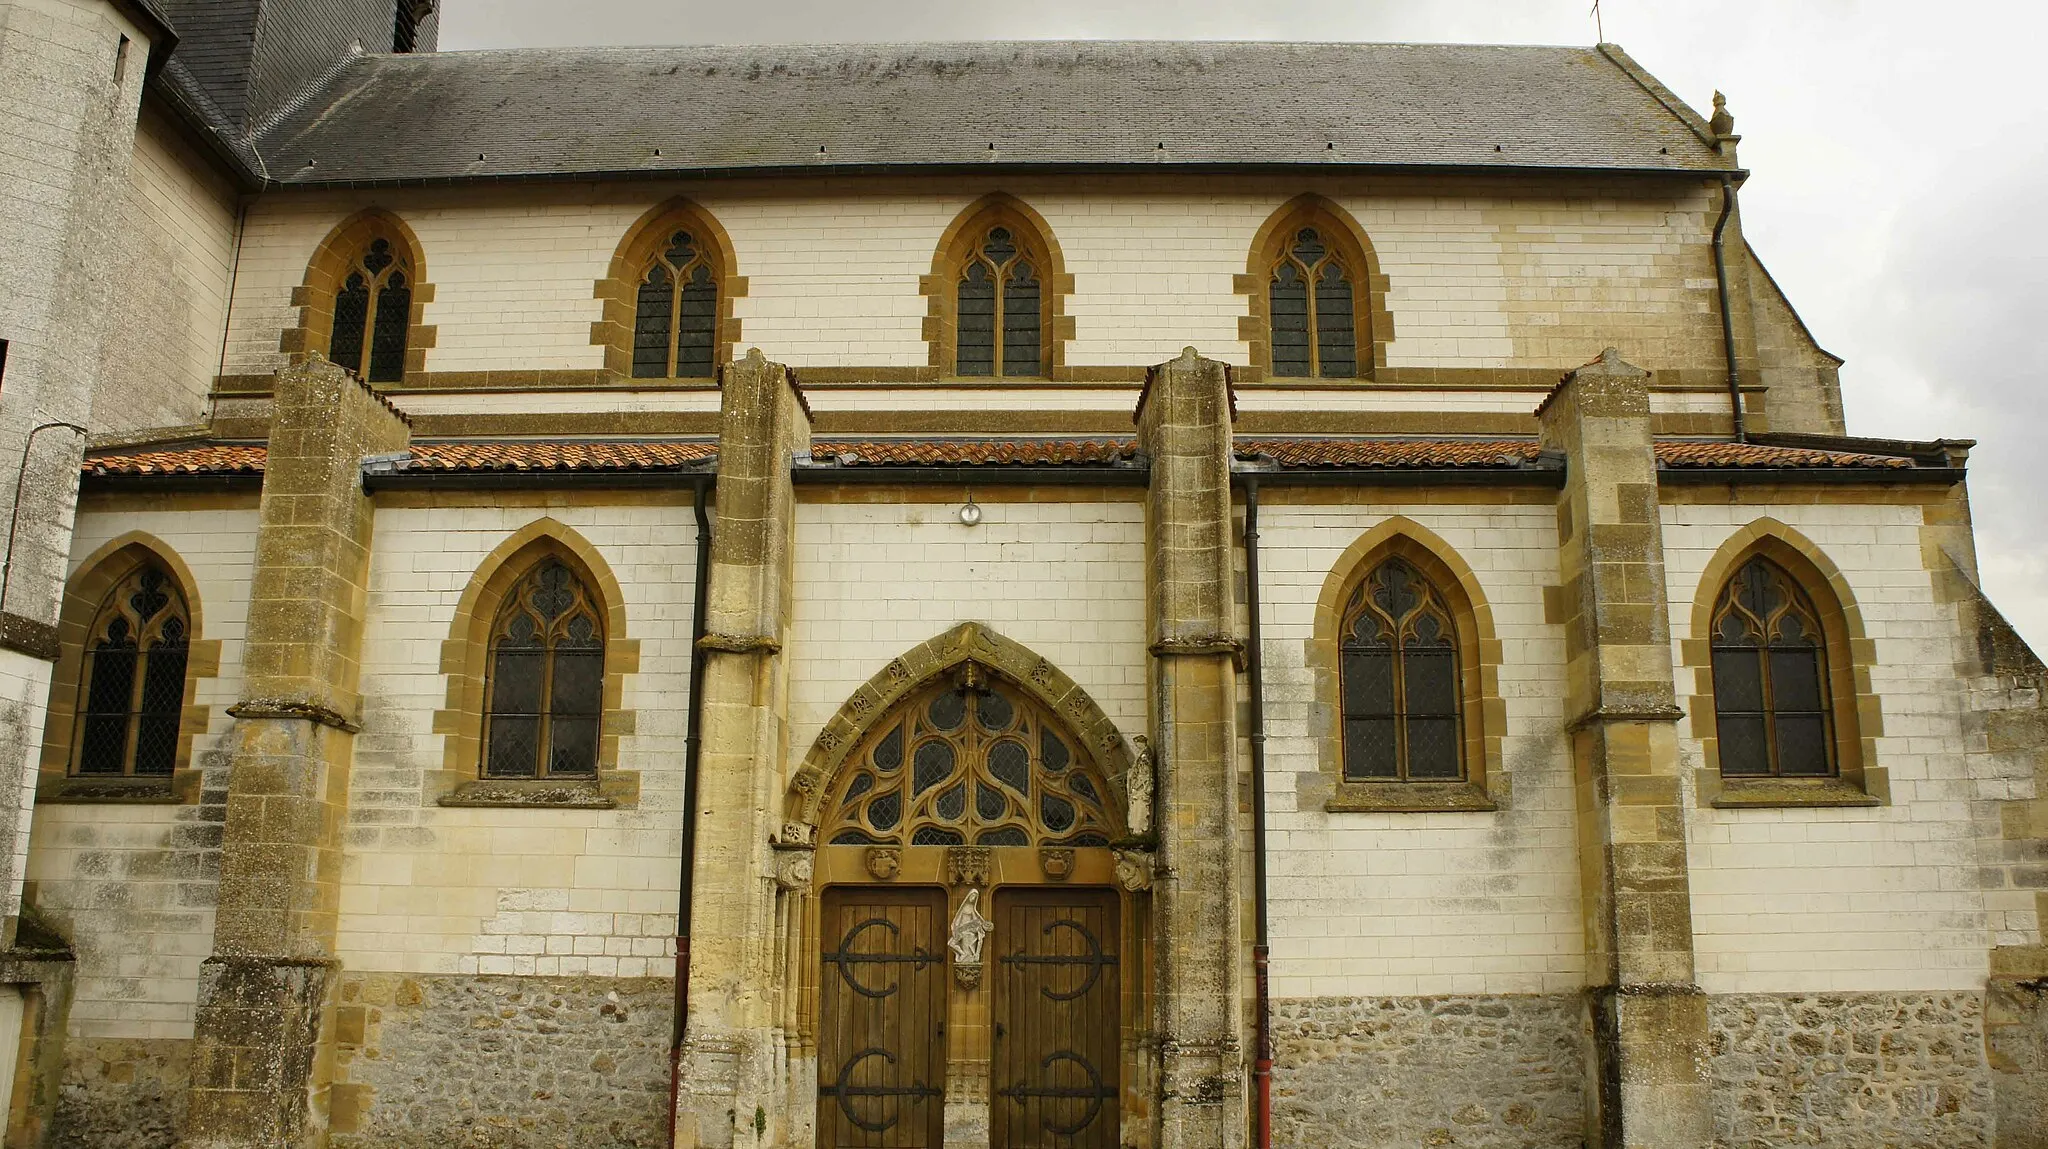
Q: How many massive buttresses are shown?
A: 4